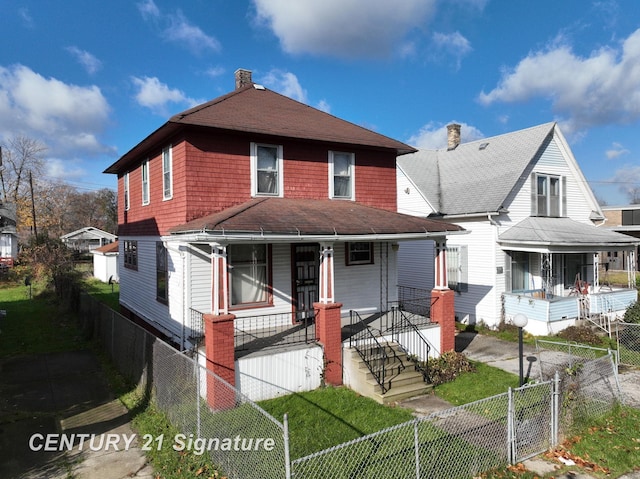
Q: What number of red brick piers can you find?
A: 3